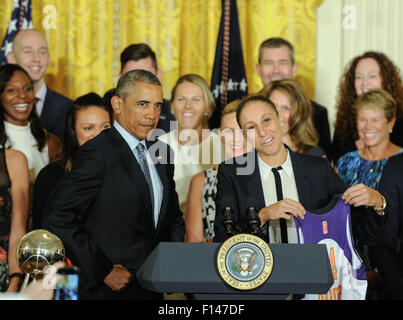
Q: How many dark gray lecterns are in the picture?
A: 1